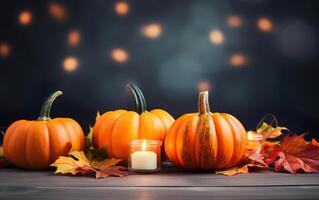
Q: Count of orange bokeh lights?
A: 13